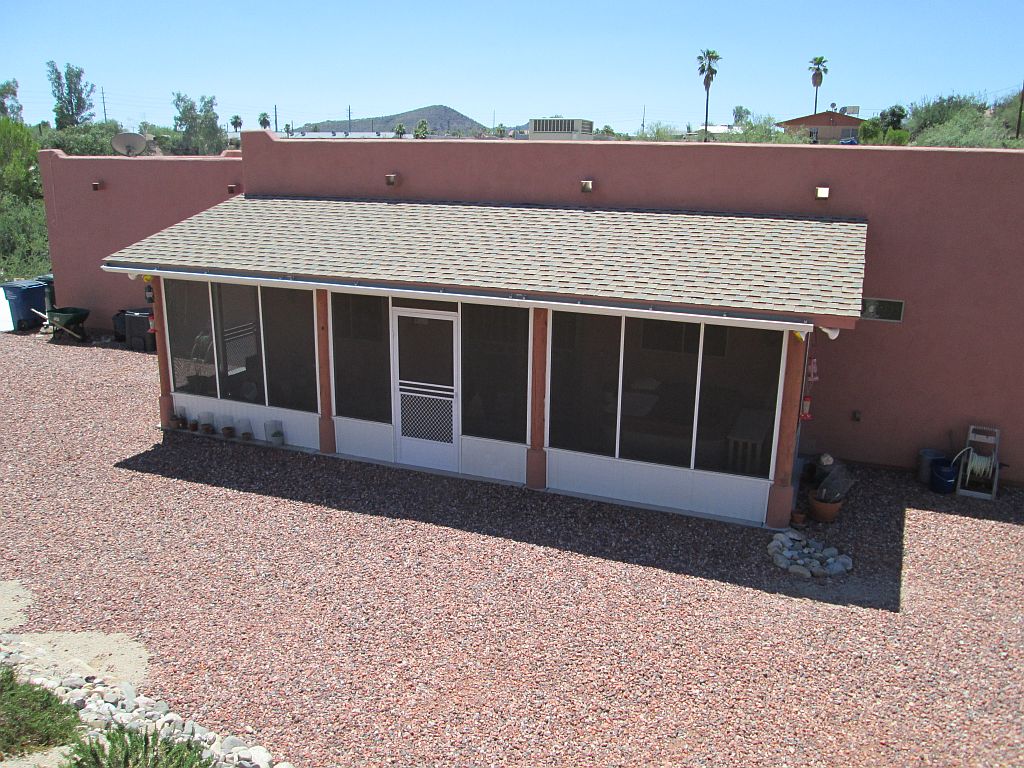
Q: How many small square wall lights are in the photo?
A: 5